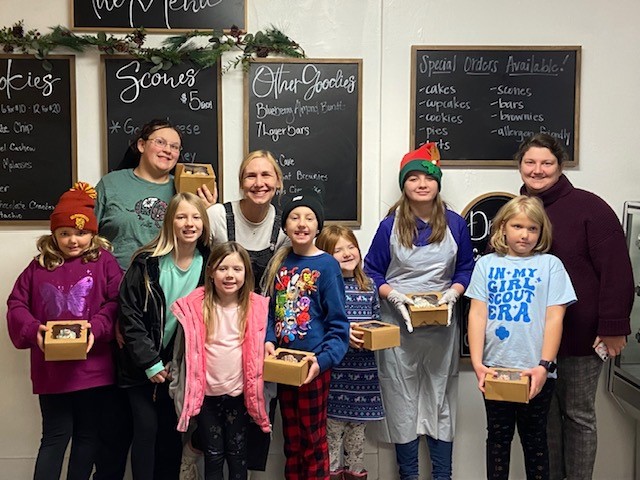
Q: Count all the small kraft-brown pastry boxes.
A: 6